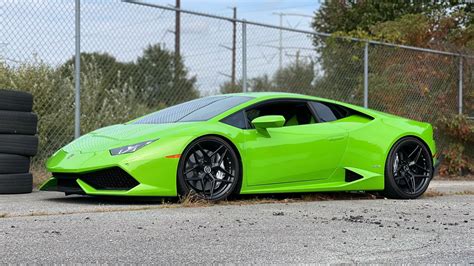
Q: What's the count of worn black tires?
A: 5